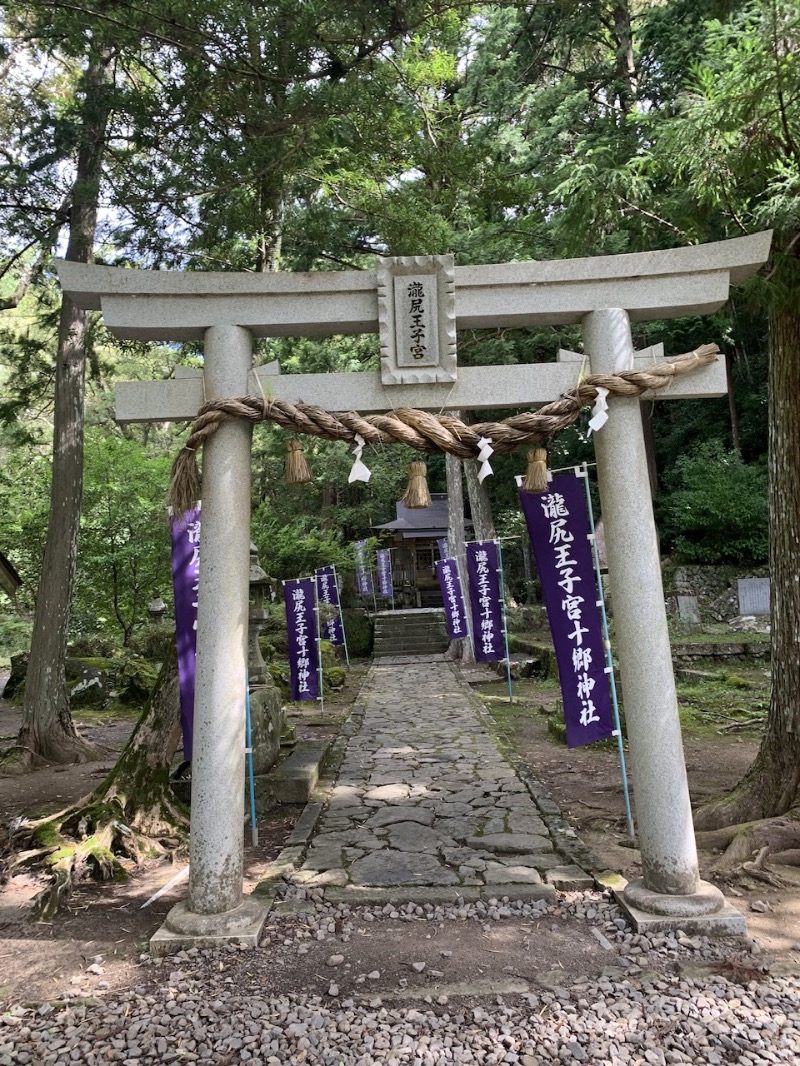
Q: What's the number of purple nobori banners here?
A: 9